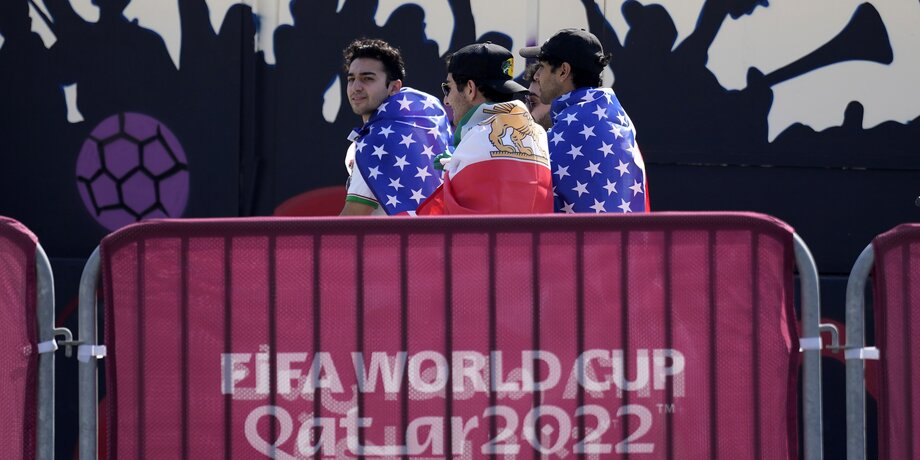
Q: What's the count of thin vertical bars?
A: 15